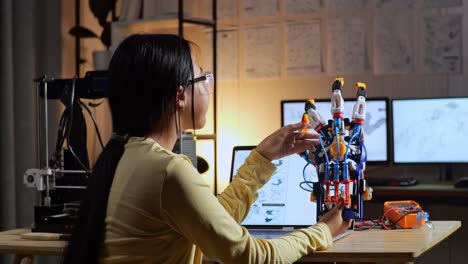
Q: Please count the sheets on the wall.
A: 12